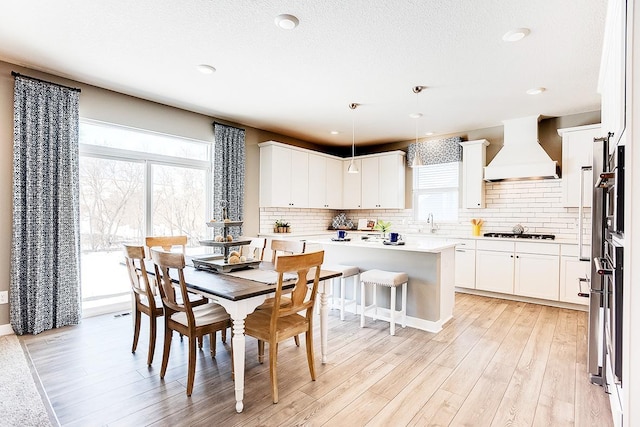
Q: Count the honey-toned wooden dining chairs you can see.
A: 6